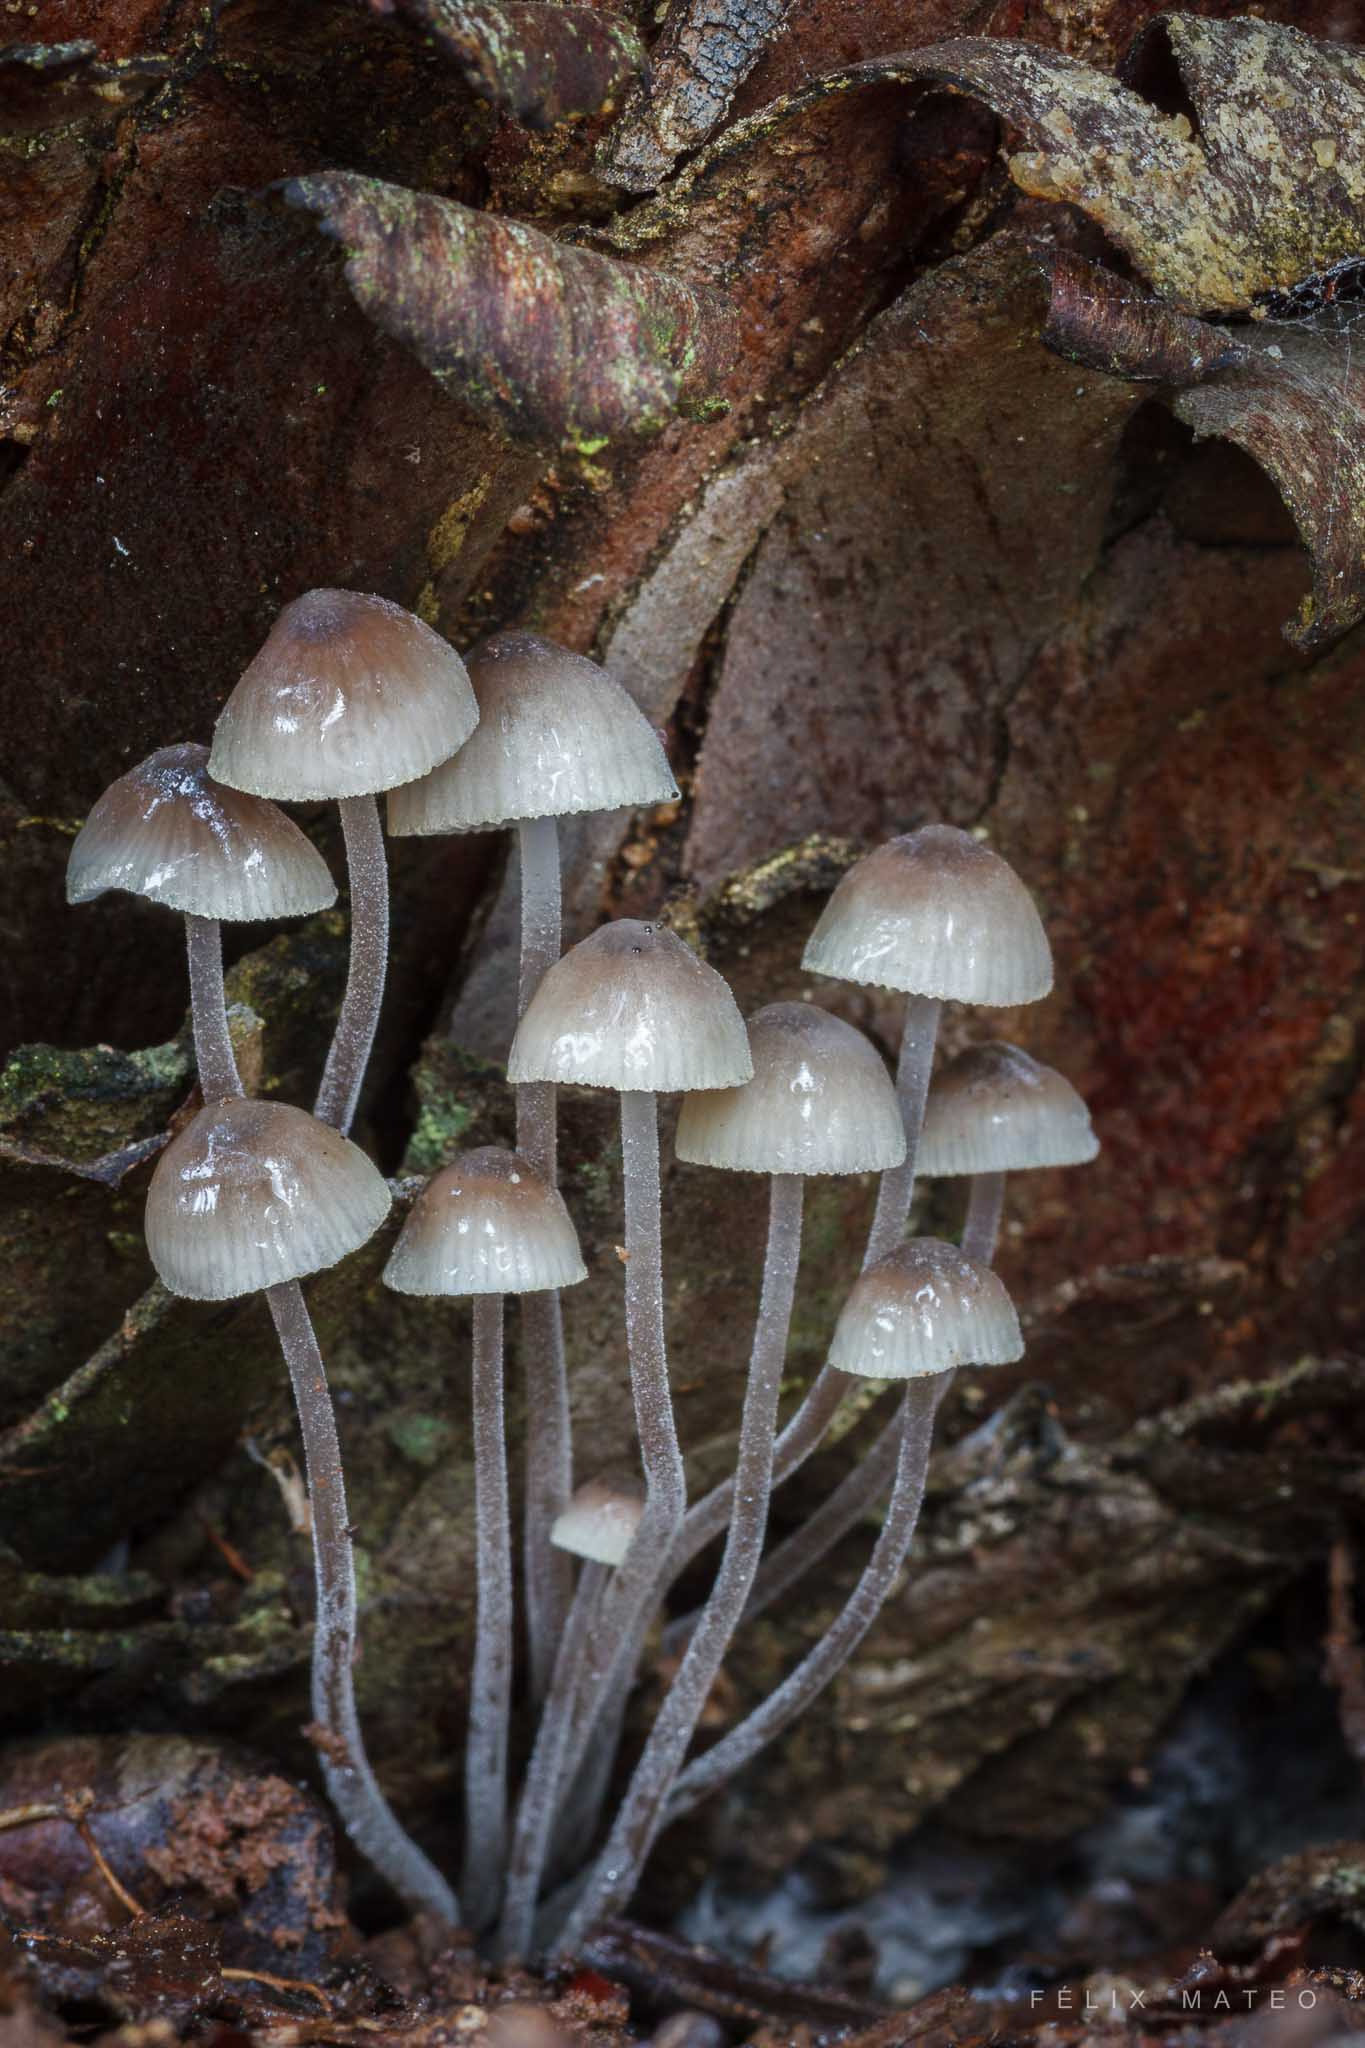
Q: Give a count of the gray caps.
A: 11